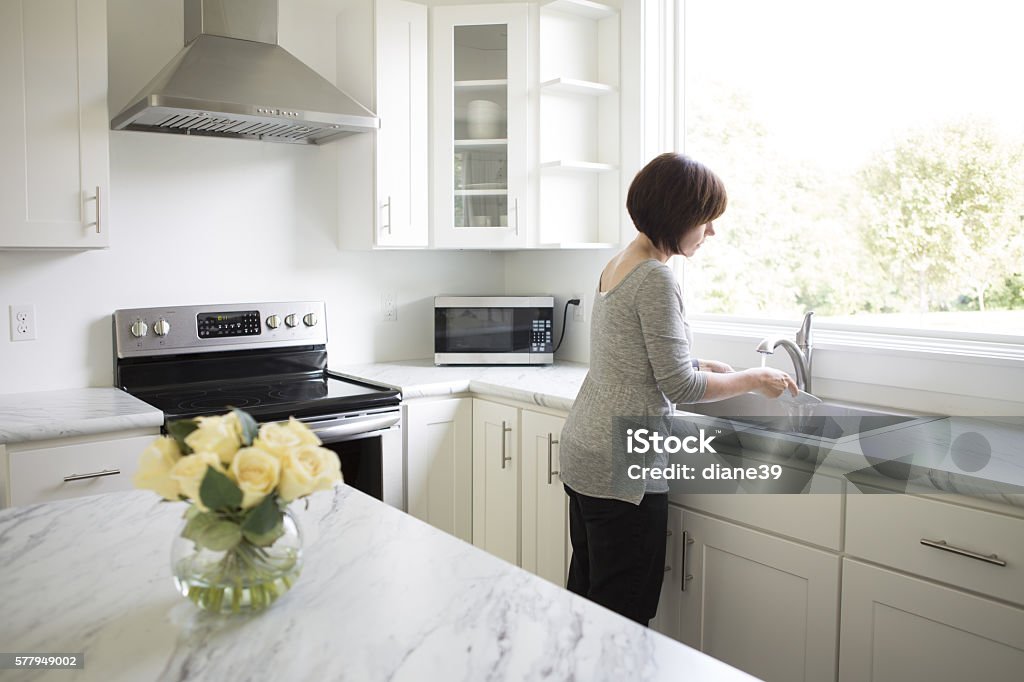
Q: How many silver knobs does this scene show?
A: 5